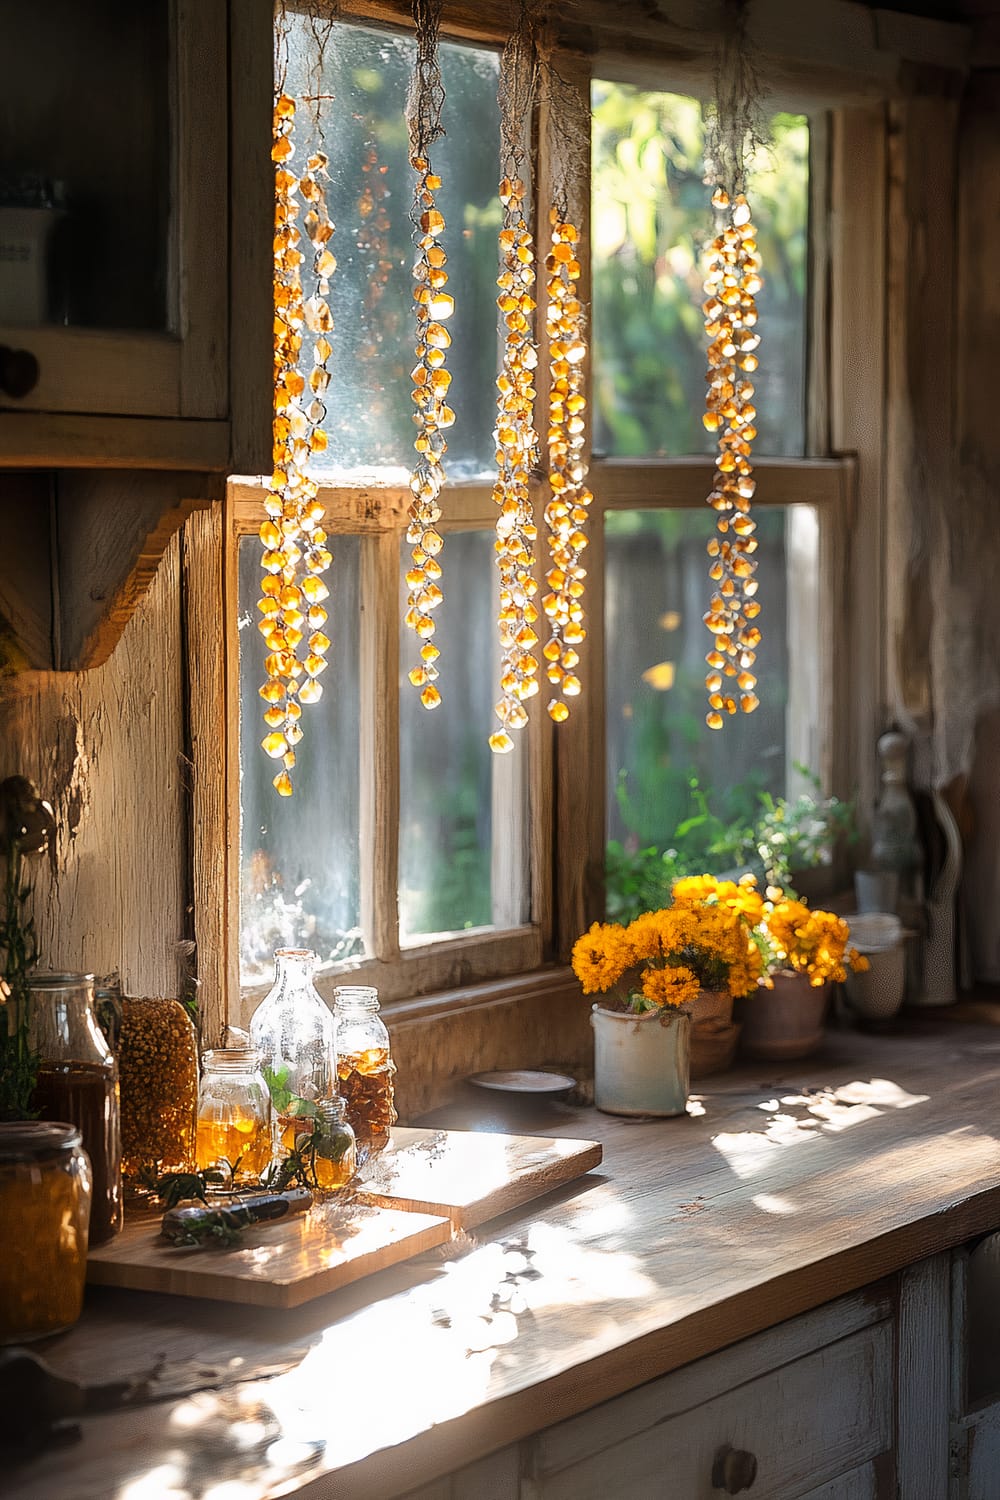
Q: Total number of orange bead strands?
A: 6